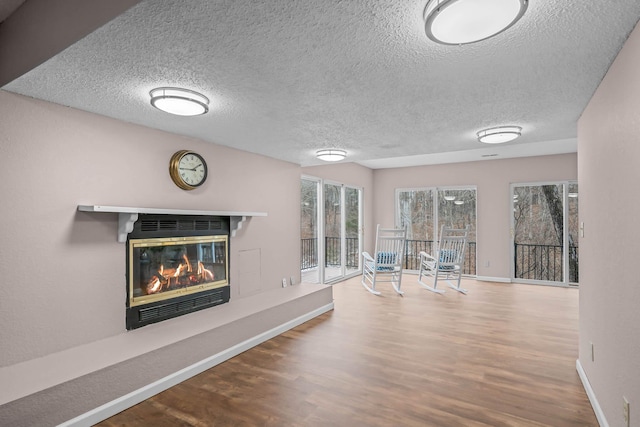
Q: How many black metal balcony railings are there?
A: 3